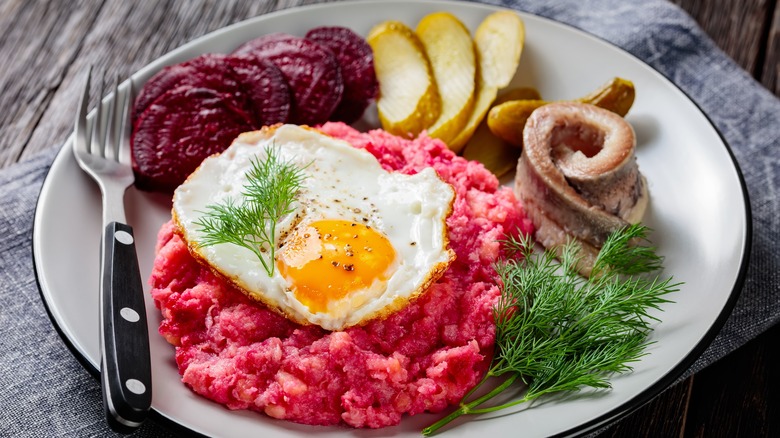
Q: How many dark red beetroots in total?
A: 5